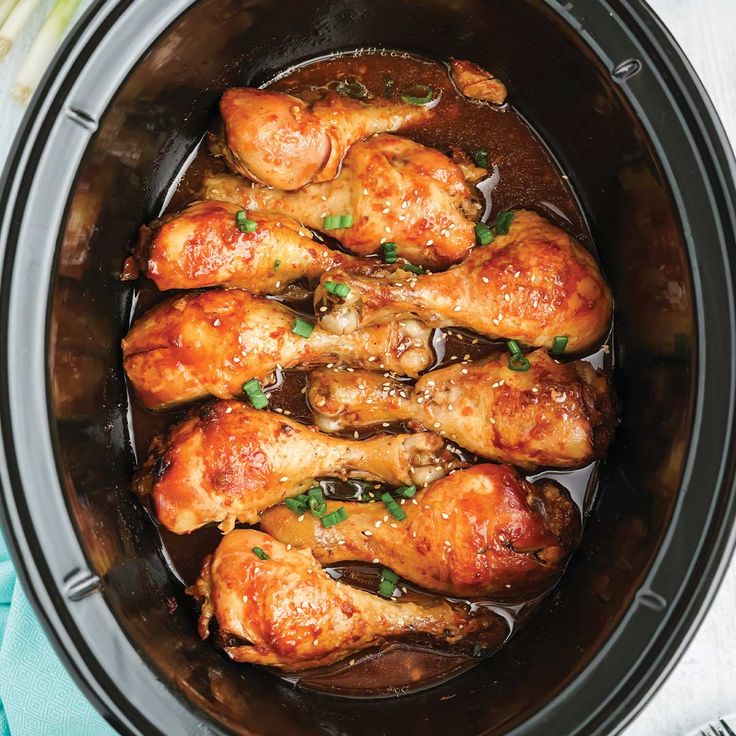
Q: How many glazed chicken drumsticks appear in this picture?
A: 9